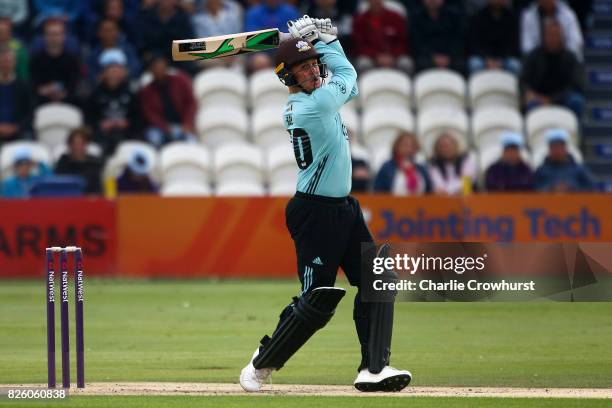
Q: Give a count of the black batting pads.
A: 2